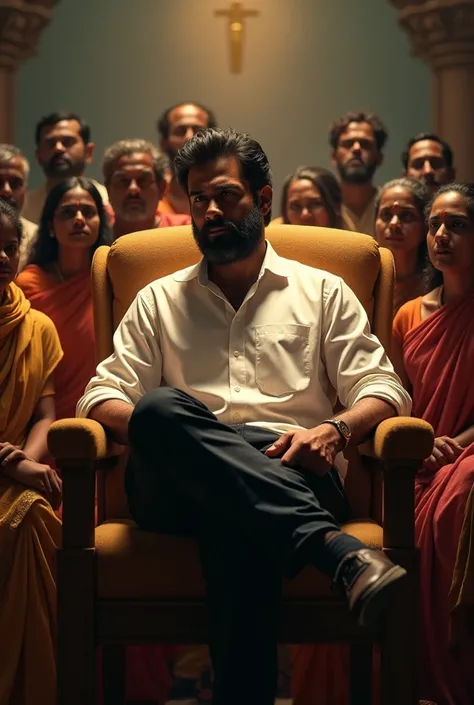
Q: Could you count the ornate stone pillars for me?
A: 2